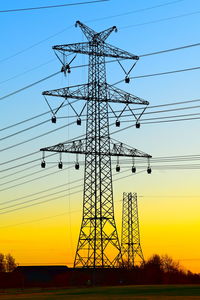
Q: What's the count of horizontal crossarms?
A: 3